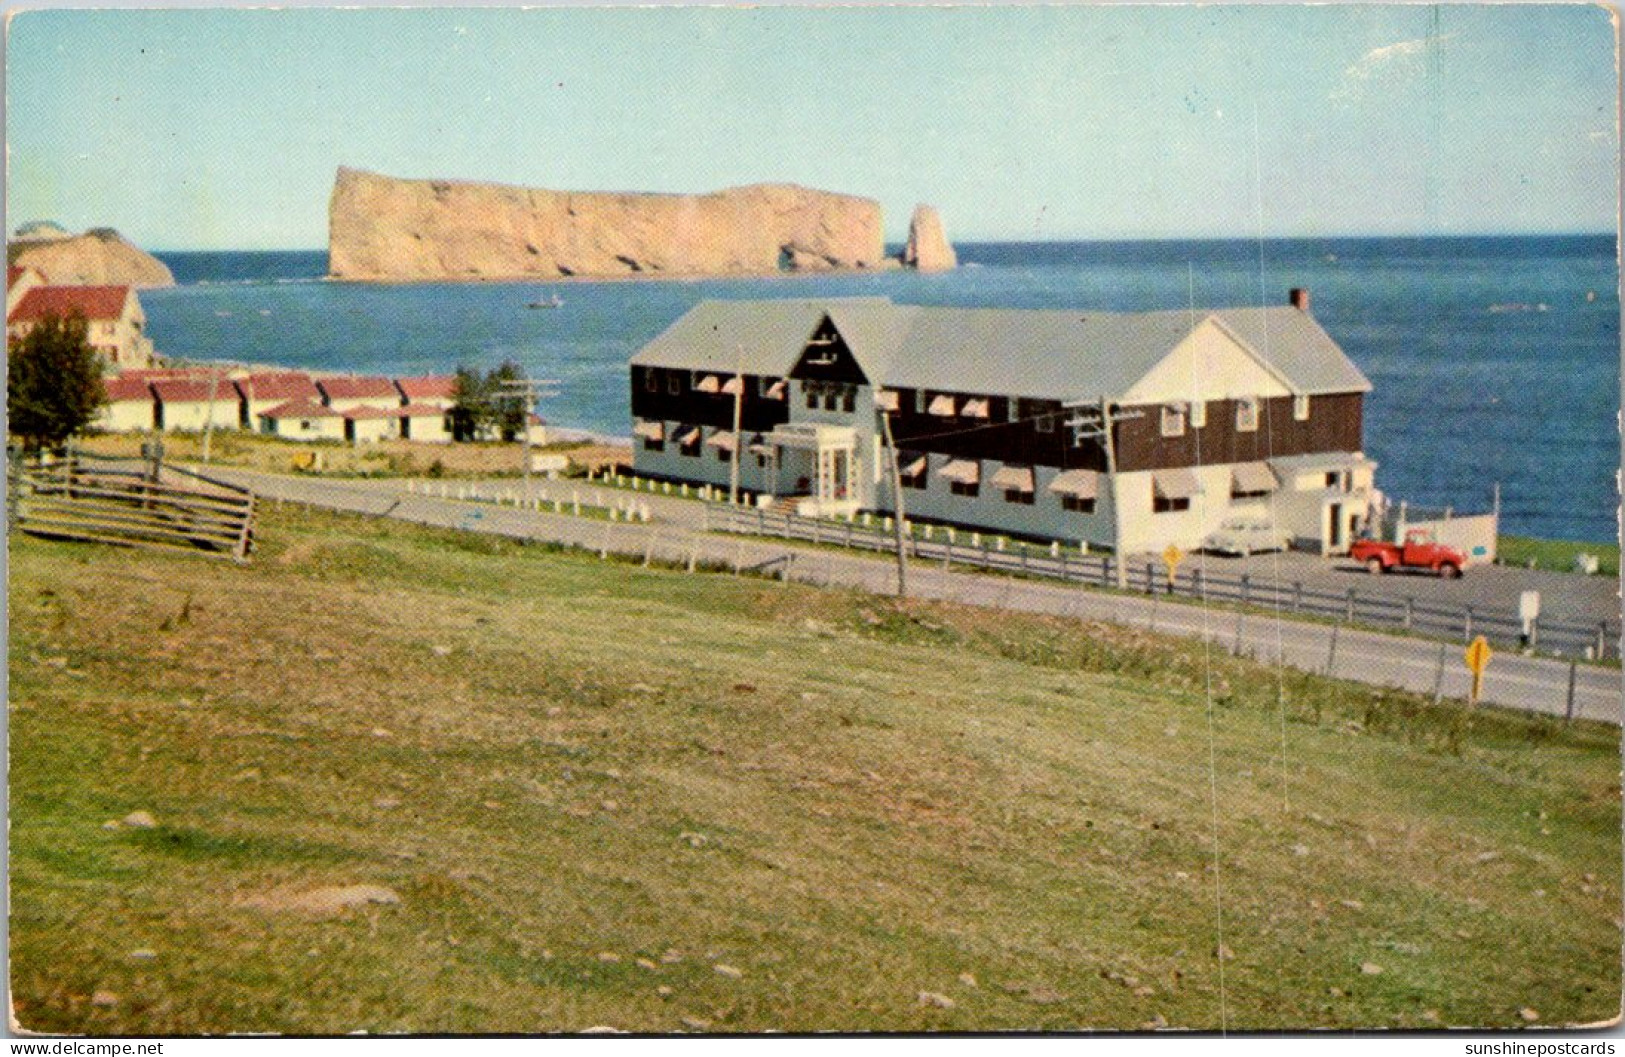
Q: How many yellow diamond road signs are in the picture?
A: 2